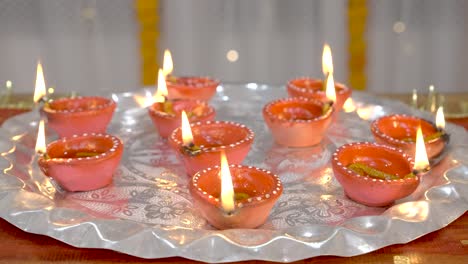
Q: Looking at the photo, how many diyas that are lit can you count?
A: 10